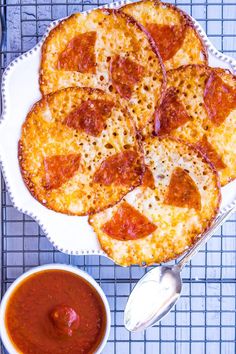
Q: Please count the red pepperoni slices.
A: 12